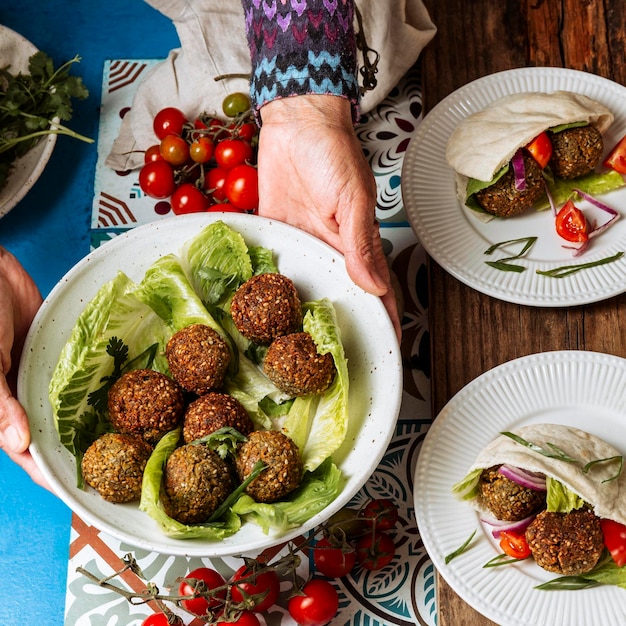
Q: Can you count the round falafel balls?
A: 12